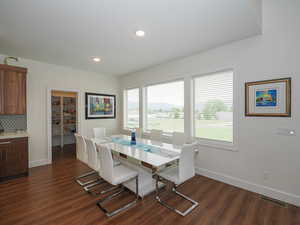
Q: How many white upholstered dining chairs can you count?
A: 8